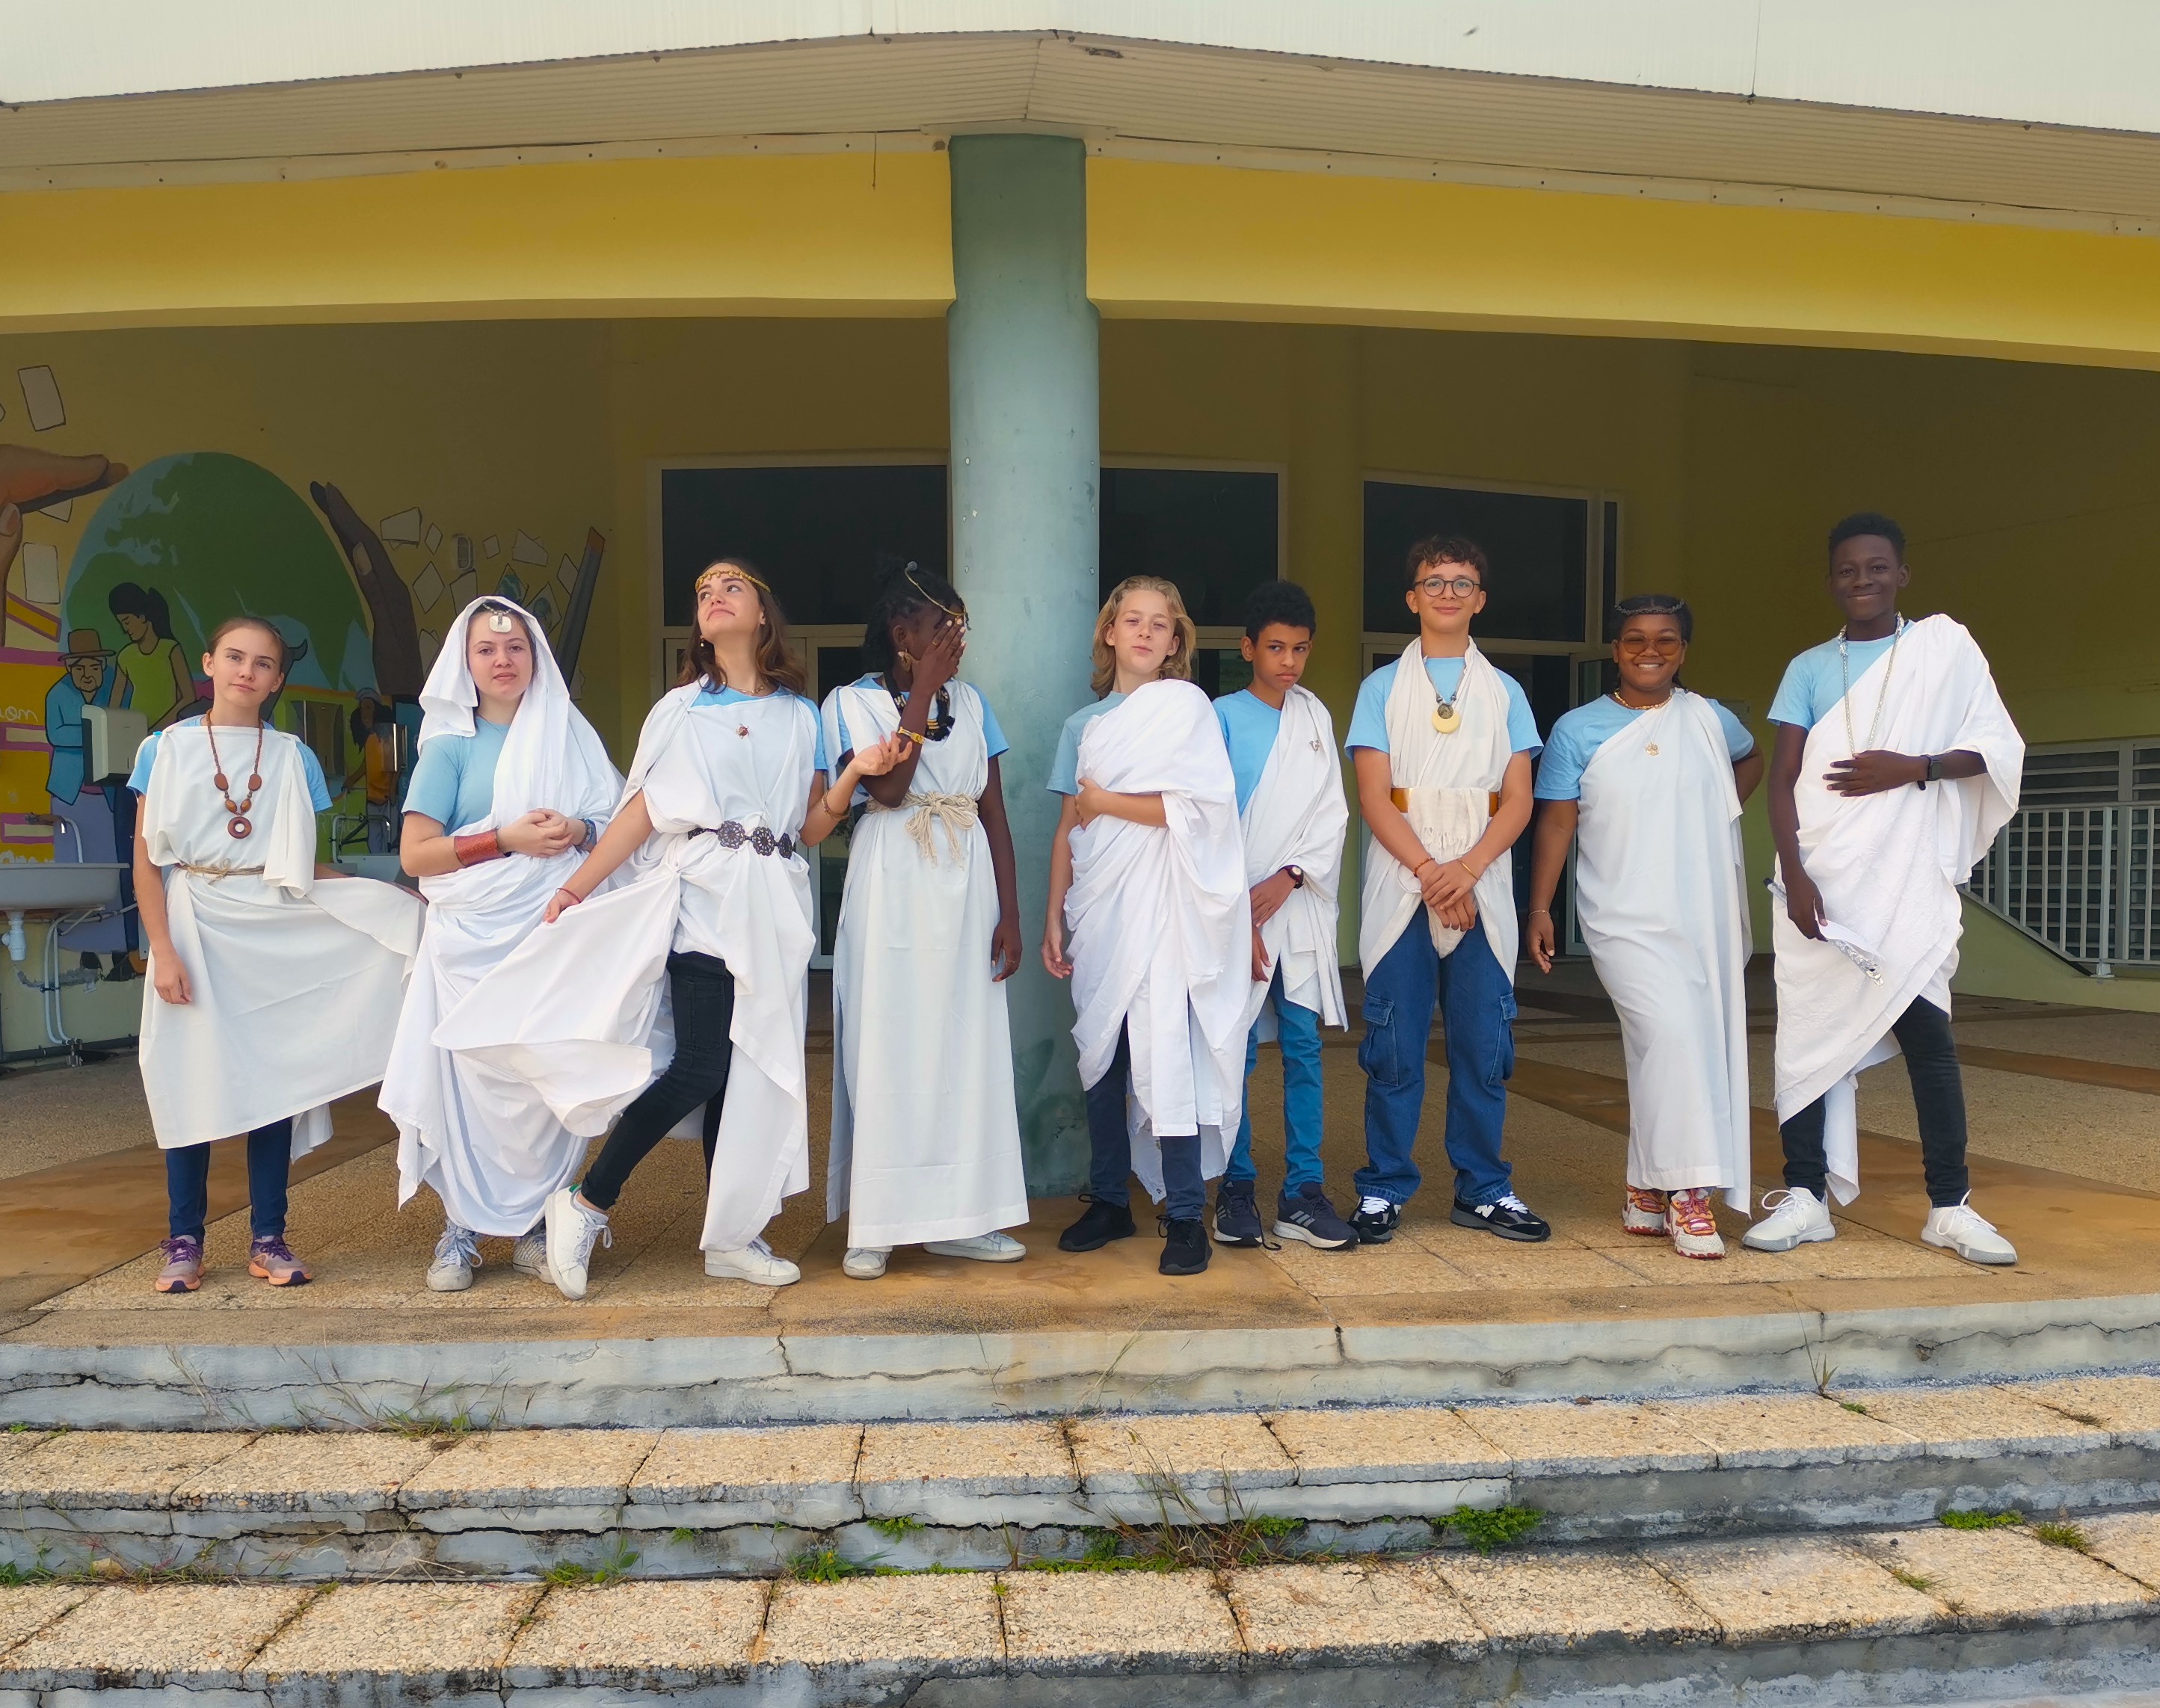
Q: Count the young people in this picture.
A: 9